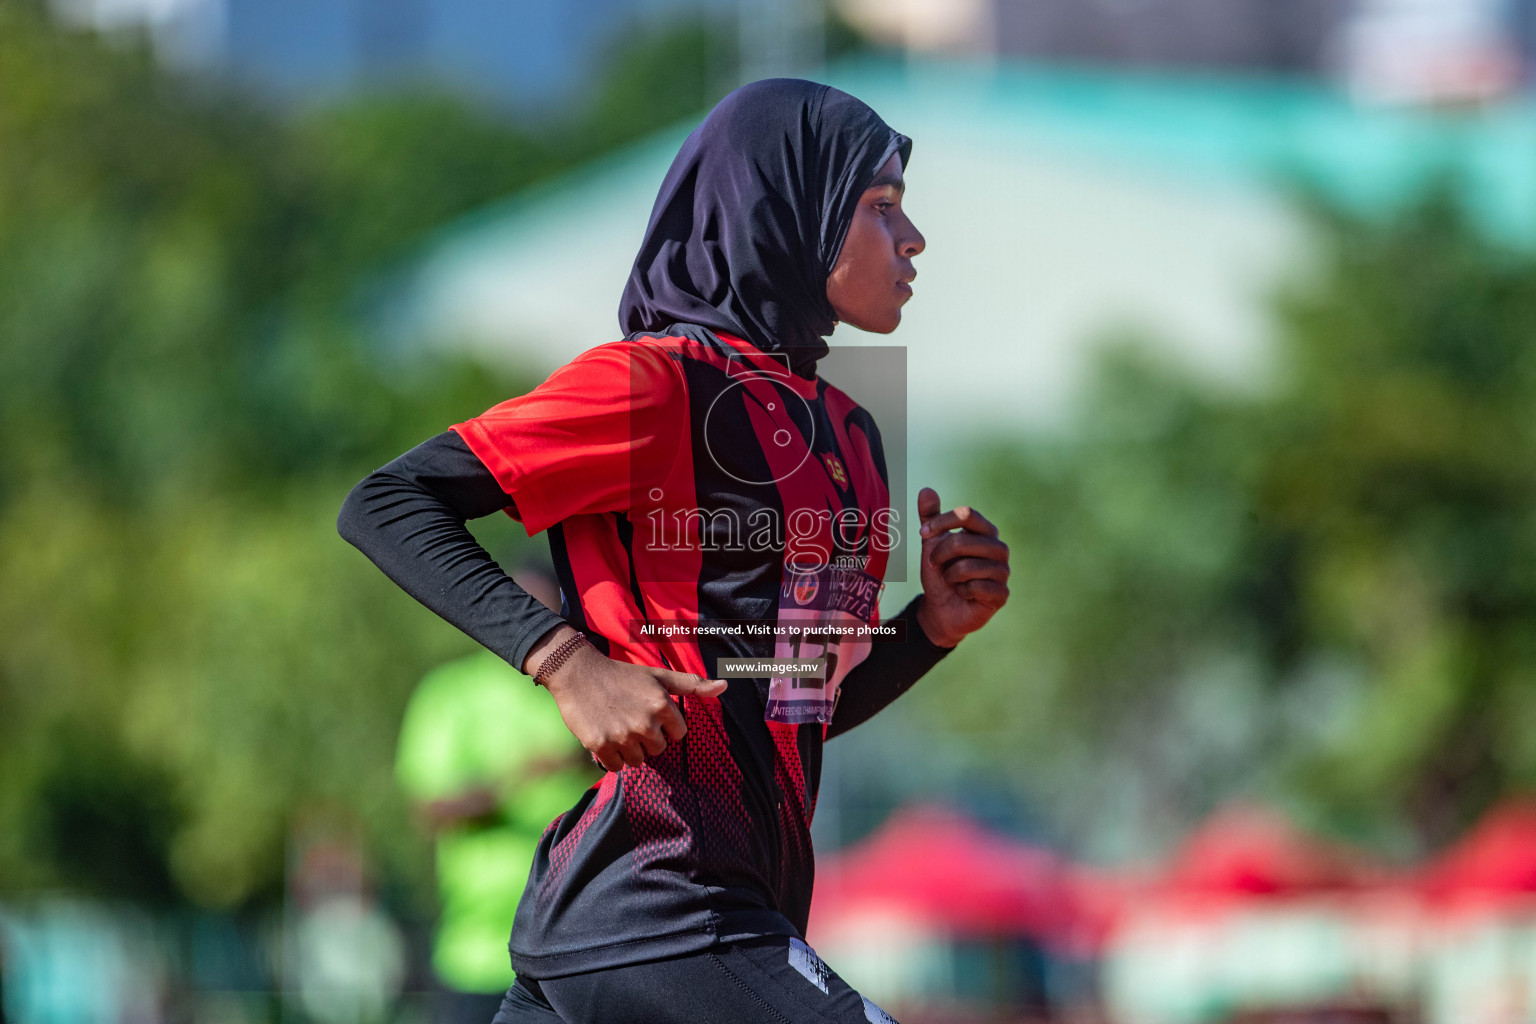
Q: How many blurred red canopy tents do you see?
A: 3